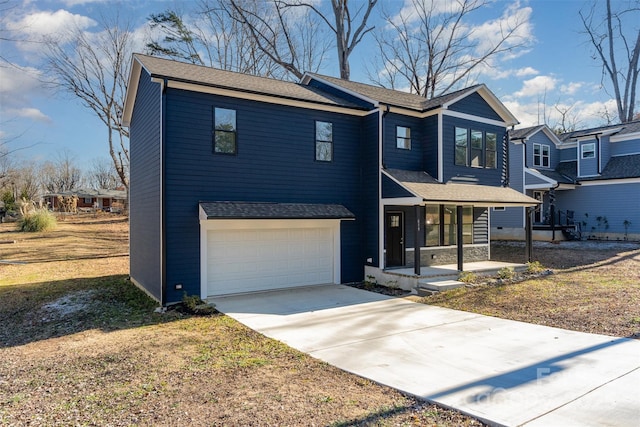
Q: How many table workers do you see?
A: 0